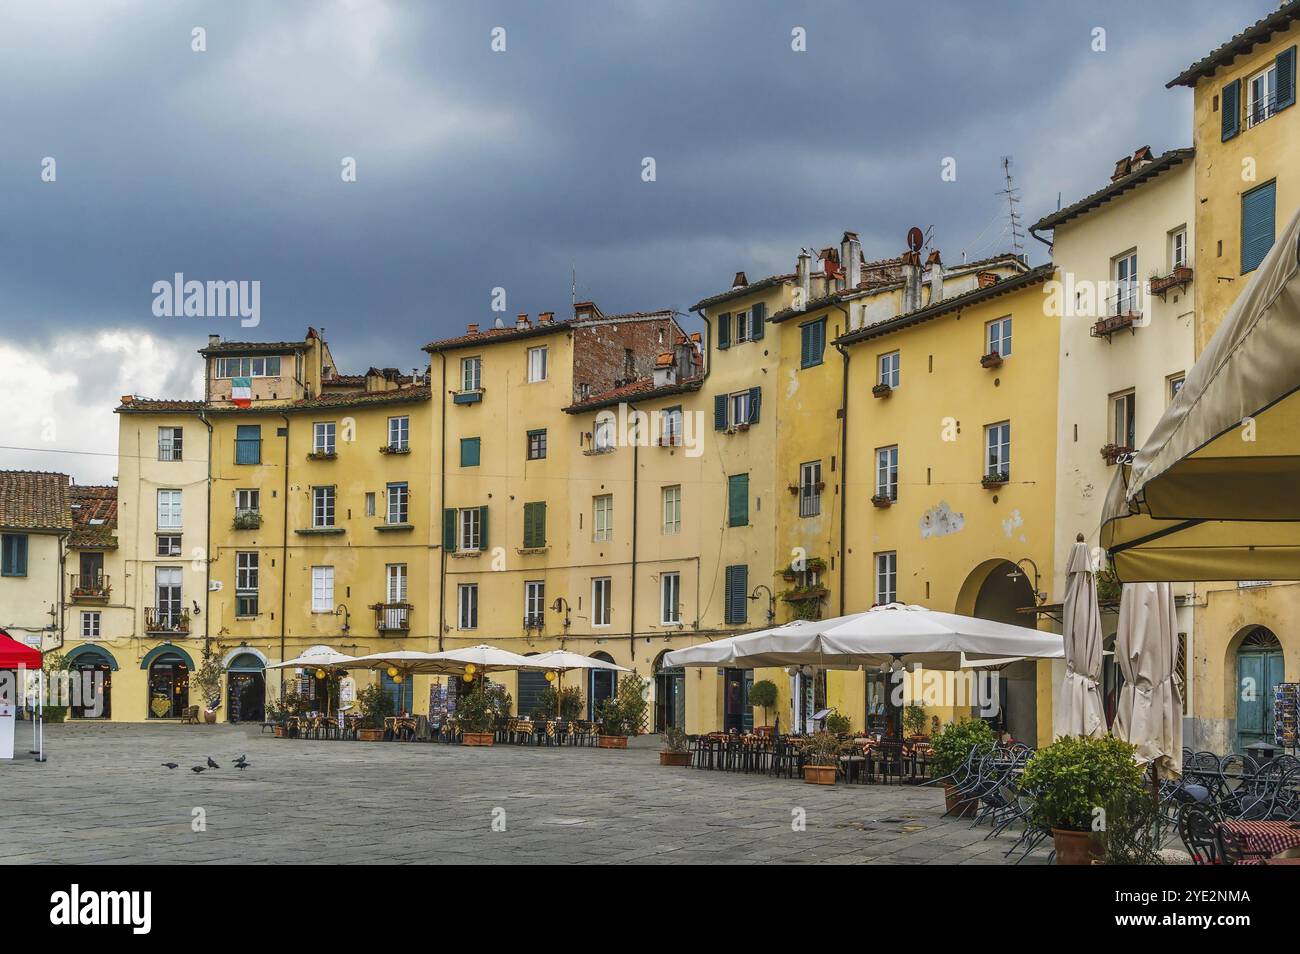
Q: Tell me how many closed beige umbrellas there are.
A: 2